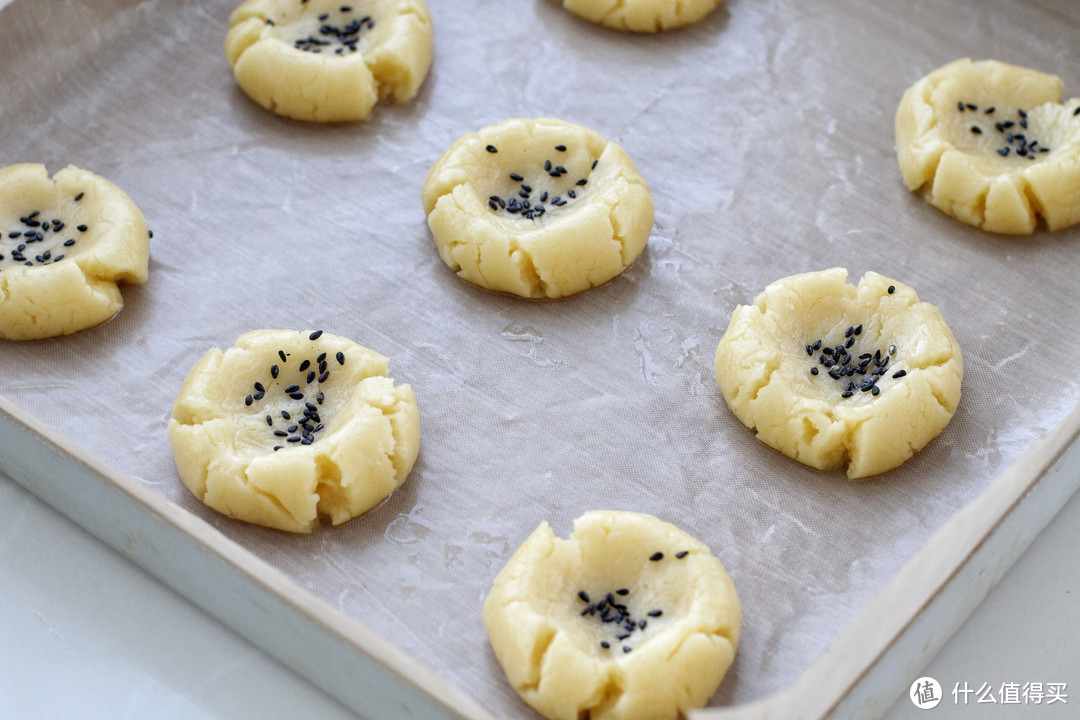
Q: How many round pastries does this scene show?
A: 8